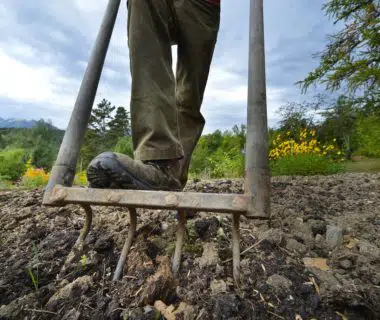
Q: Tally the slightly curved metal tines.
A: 4